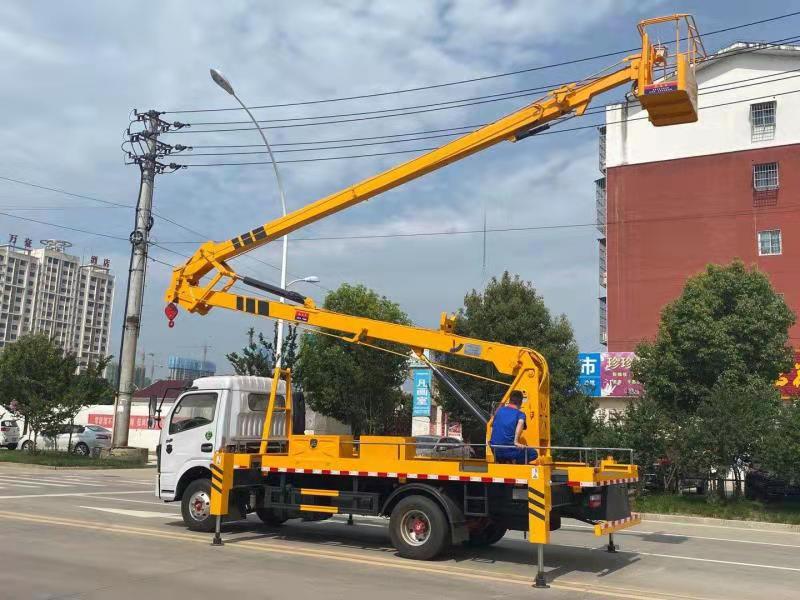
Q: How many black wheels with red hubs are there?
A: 2